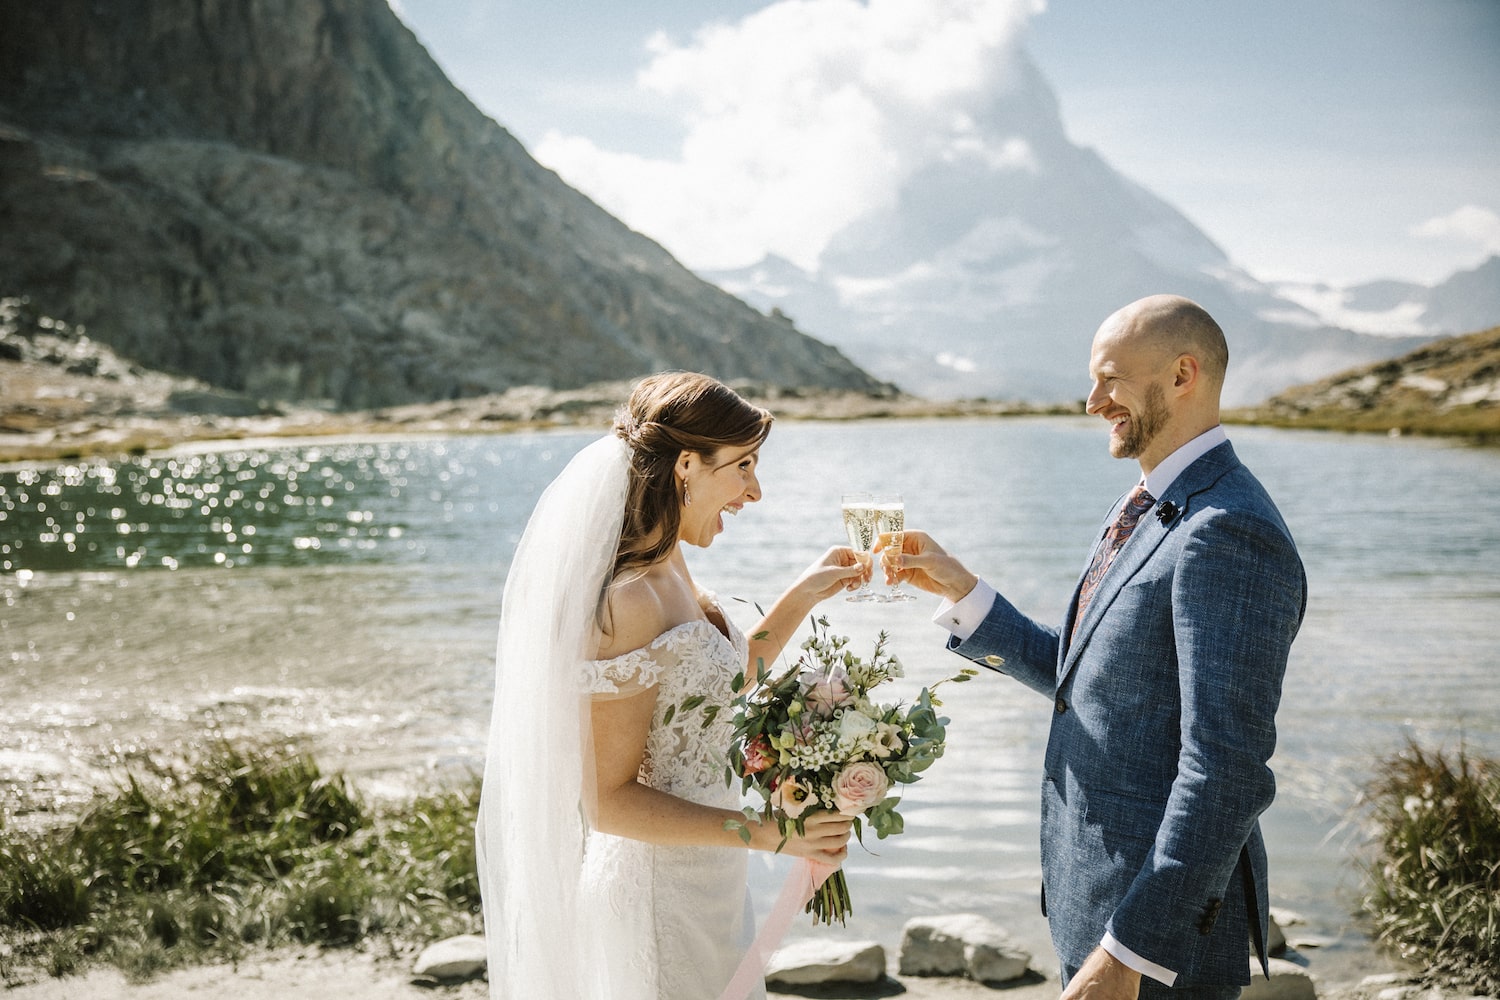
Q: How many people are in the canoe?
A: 0